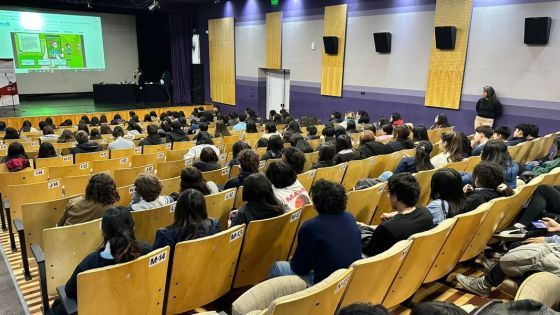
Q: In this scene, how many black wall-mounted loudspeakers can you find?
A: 4